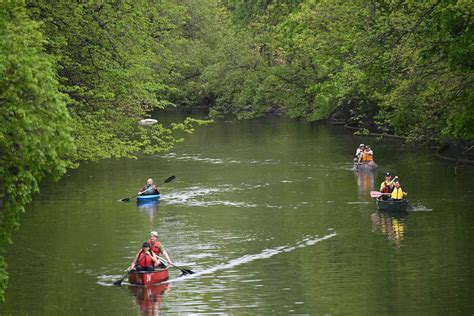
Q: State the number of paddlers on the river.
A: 7